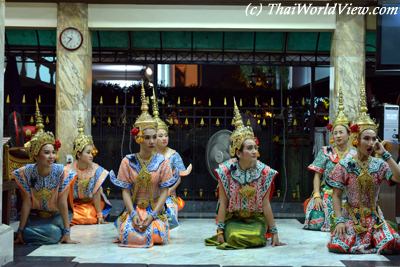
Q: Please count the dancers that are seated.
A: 7